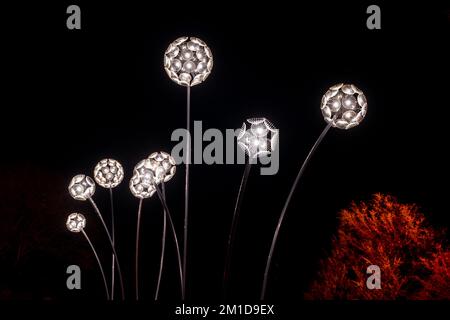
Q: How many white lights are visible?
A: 9